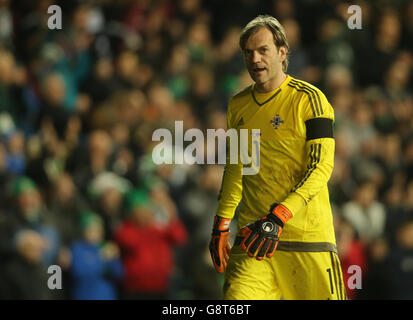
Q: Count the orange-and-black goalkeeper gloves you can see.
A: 2